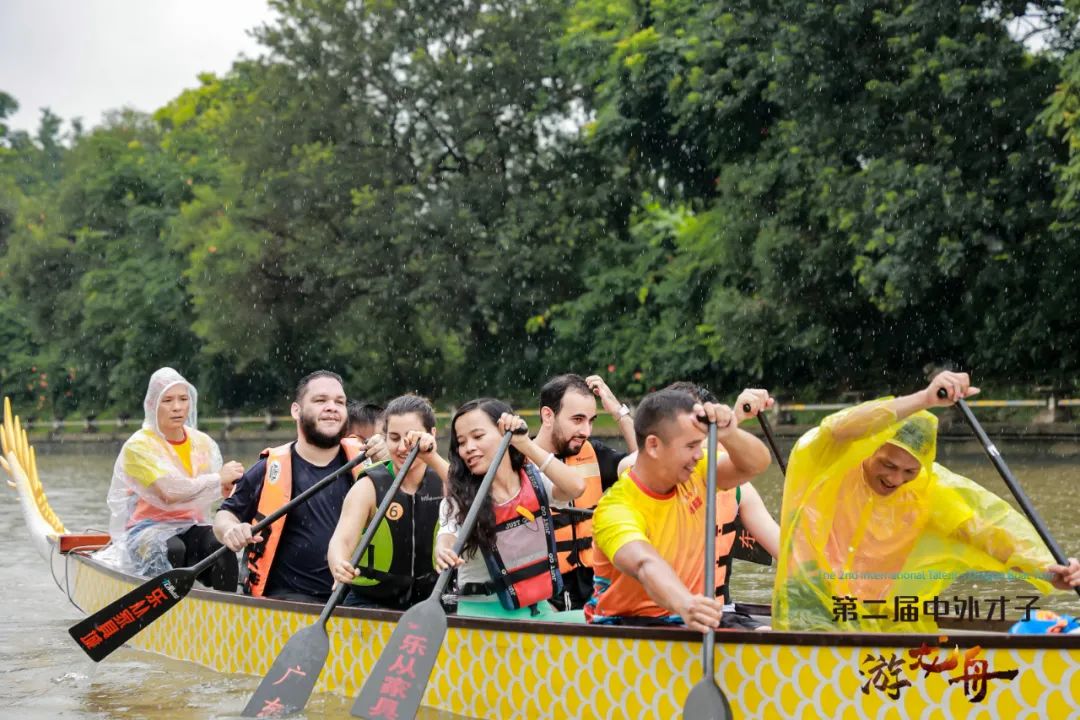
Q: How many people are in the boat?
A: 9